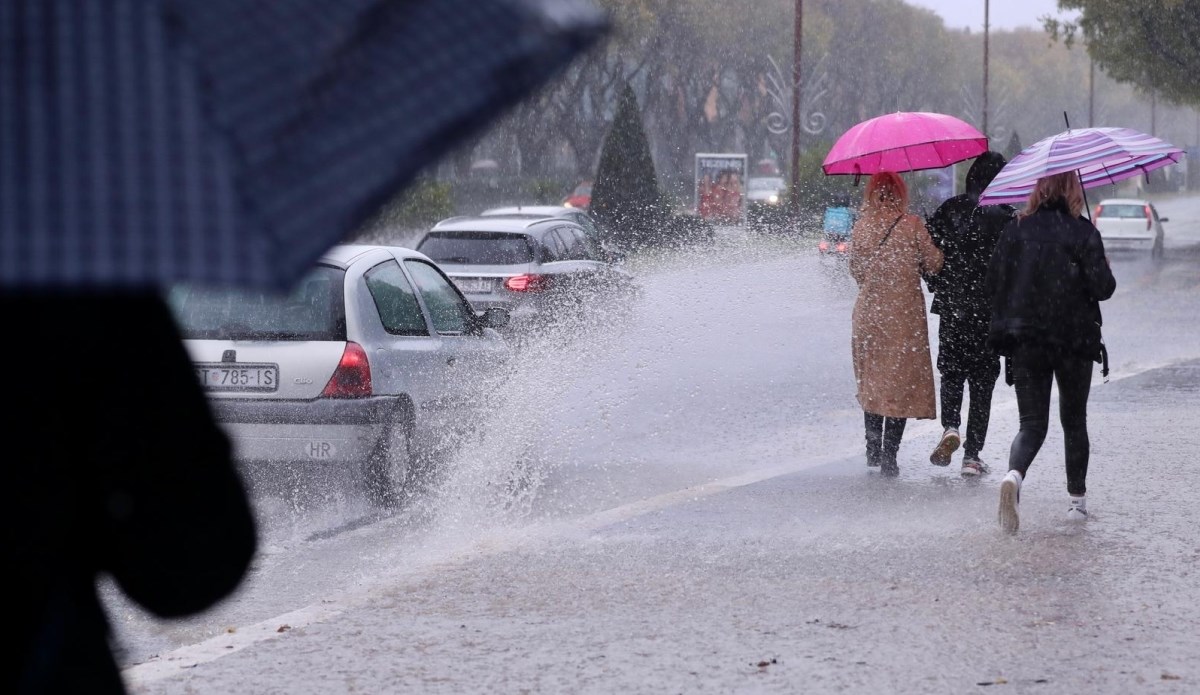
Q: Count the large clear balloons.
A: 0